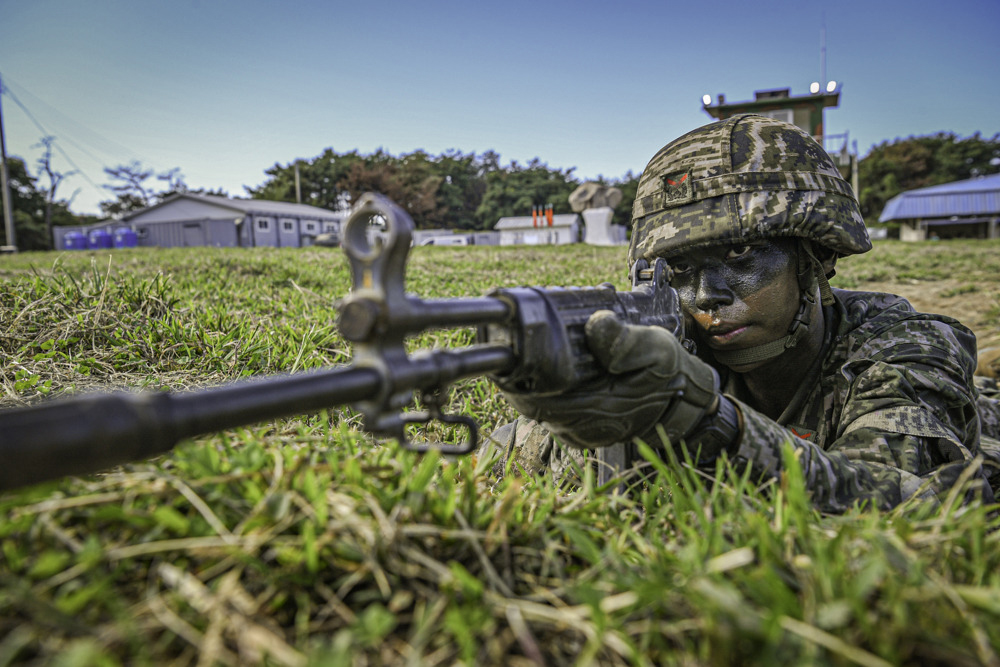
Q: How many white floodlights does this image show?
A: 3